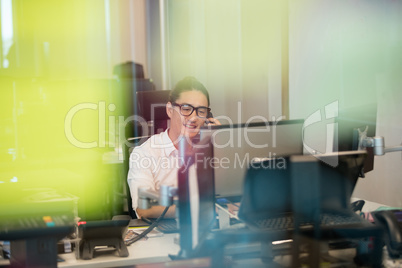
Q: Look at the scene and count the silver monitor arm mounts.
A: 2